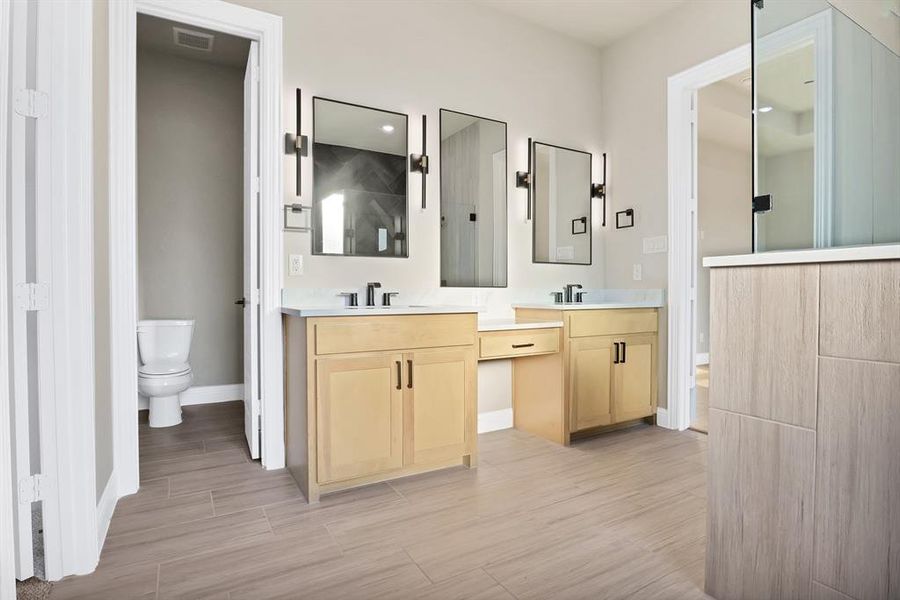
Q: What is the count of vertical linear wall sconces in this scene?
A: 4